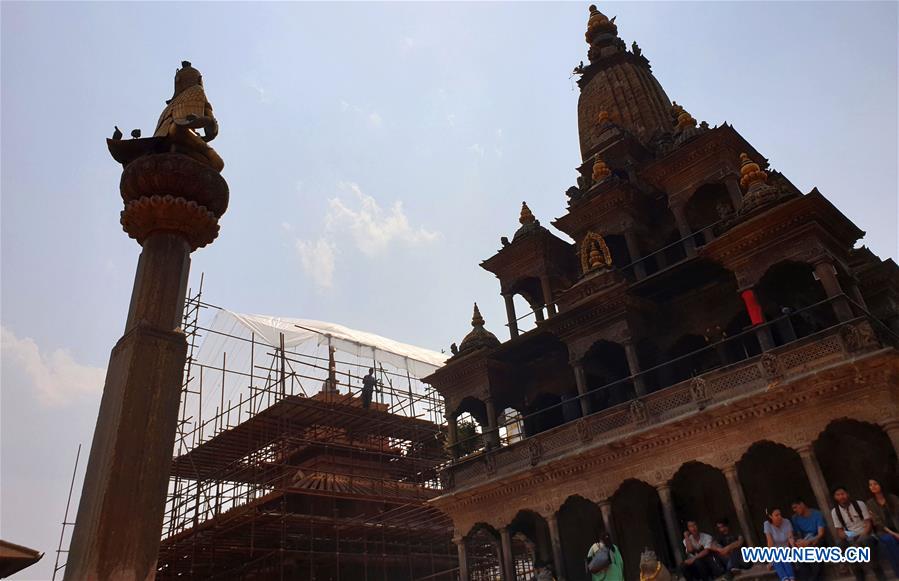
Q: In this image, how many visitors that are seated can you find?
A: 6